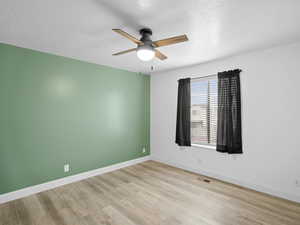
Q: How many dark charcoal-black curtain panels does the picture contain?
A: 2